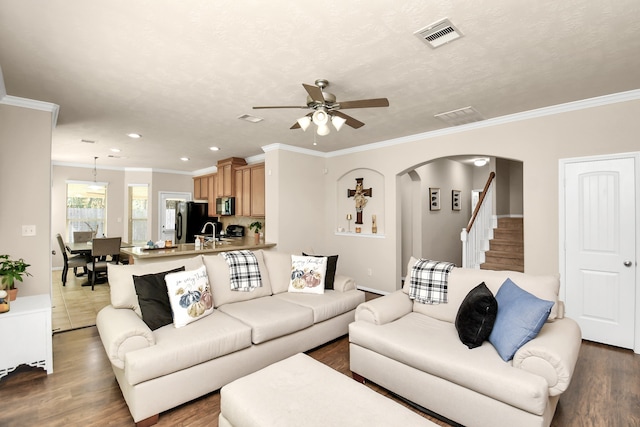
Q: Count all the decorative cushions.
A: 6